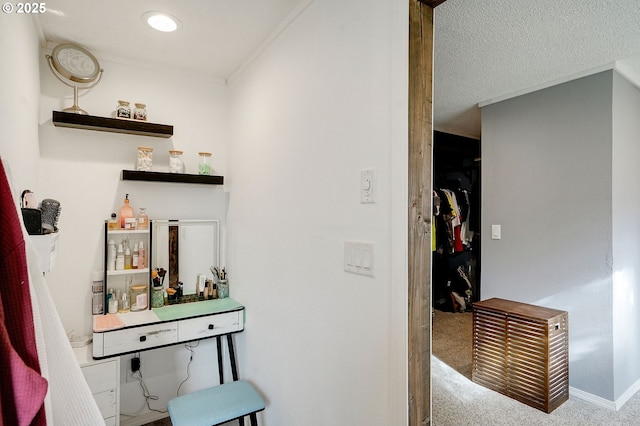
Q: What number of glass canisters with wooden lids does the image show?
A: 6